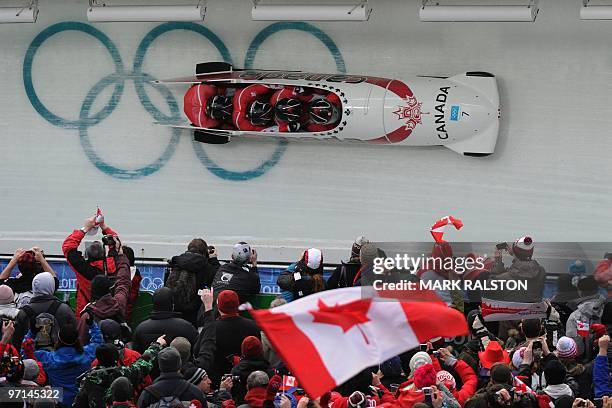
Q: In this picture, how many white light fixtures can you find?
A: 5